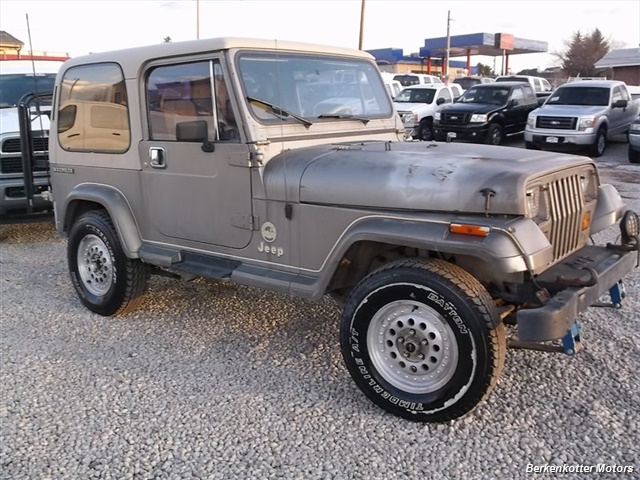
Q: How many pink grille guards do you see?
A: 0